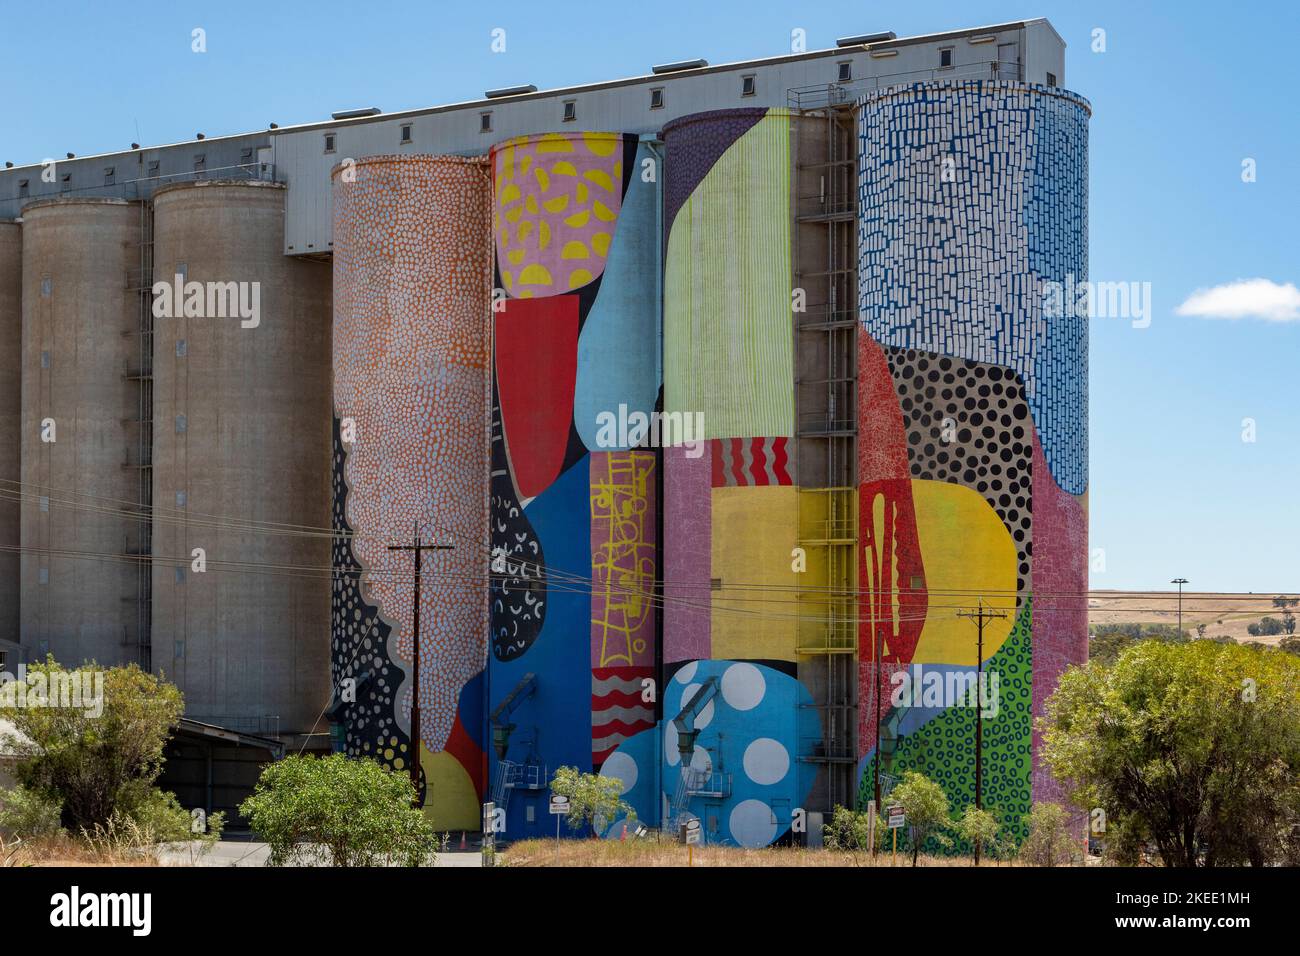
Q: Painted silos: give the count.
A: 4